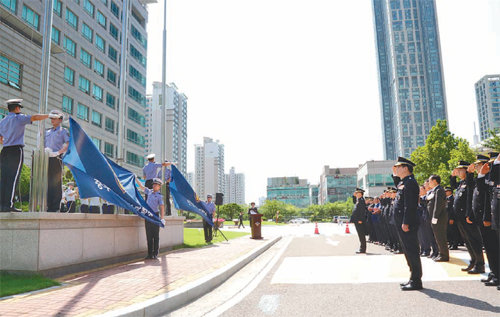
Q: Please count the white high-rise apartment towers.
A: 3